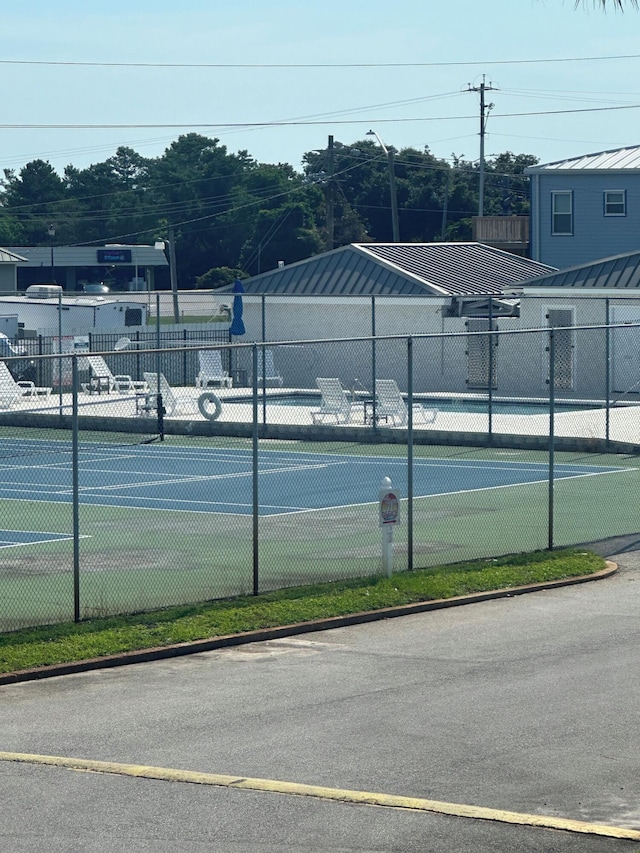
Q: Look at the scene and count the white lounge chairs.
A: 7